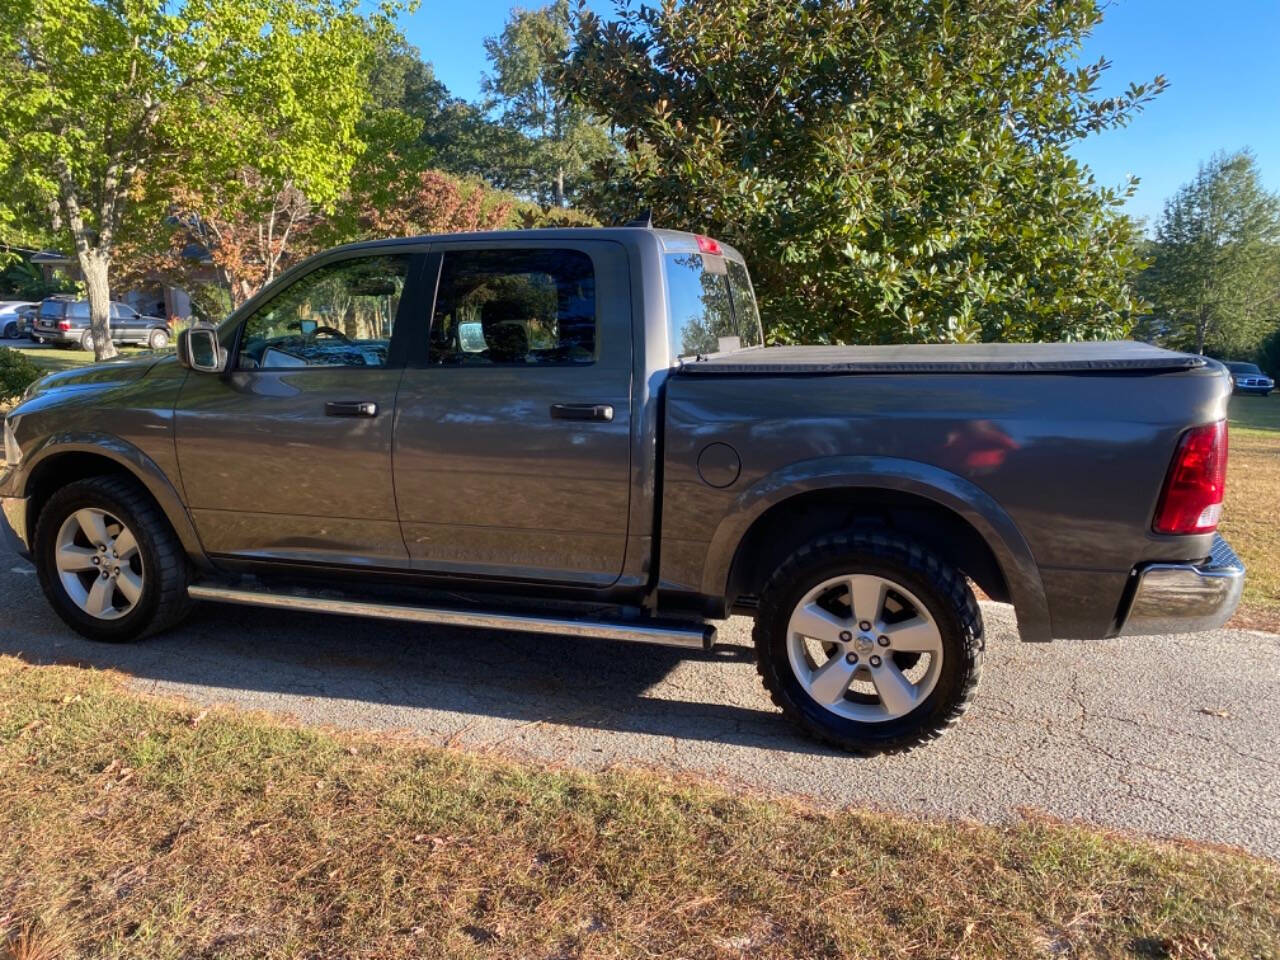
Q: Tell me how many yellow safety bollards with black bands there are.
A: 0